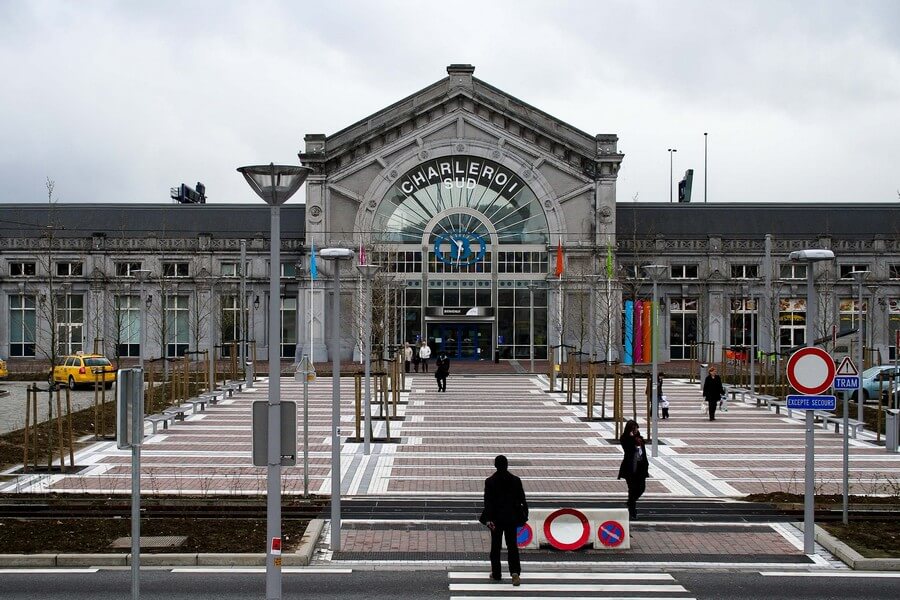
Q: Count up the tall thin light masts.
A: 2